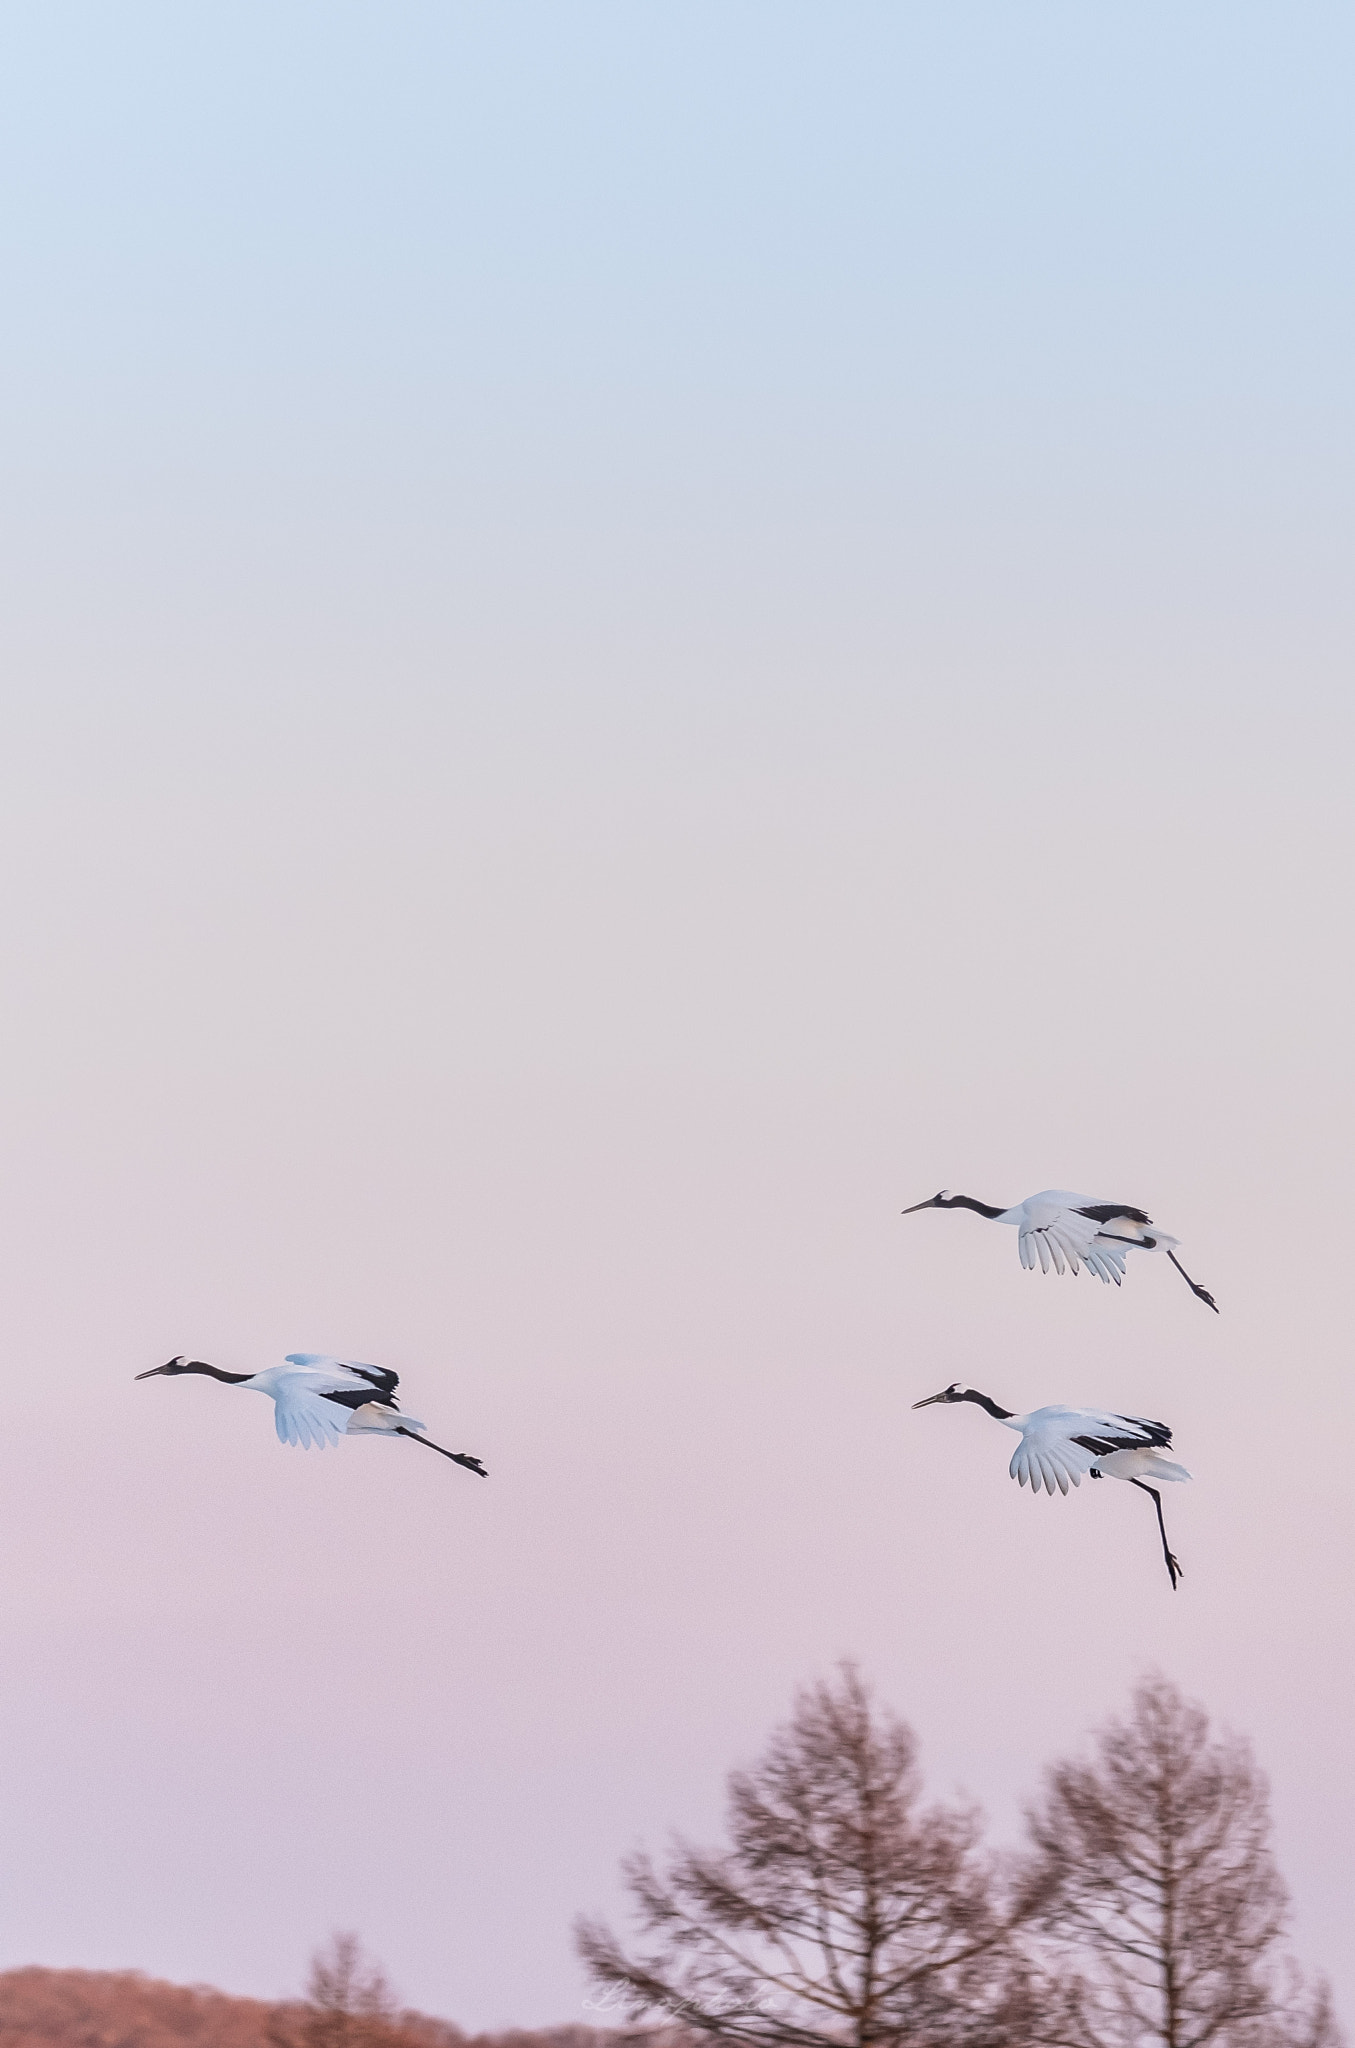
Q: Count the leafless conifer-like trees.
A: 3